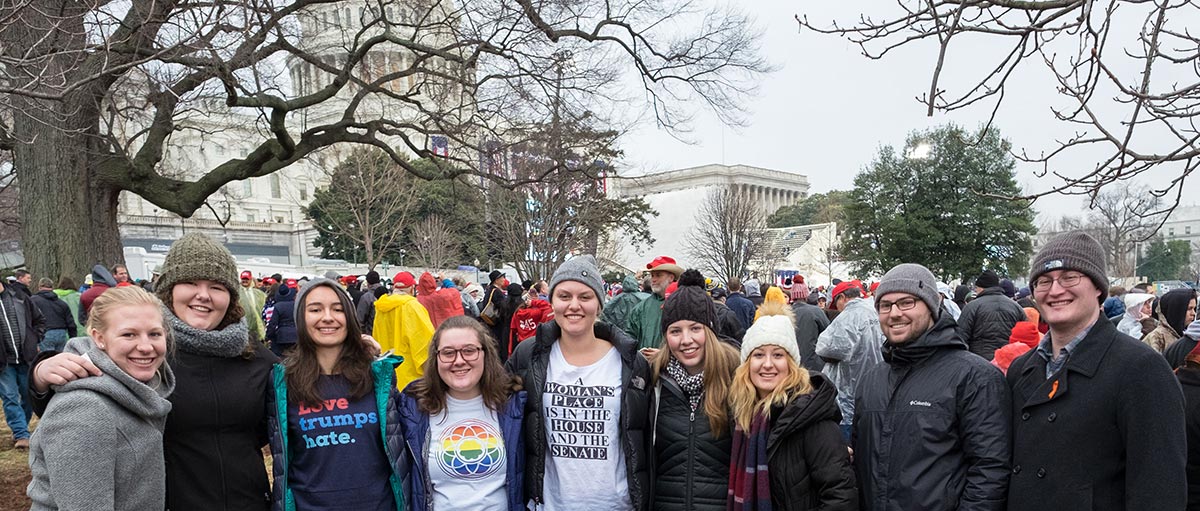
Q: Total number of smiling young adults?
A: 9